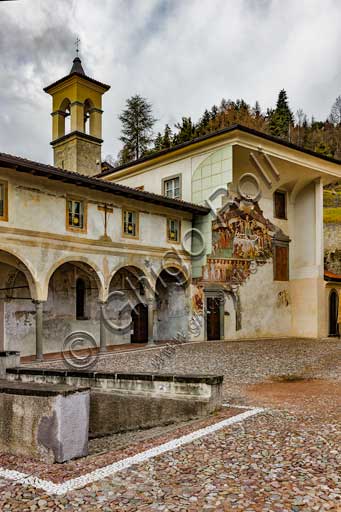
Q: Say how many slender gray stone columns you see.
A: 3